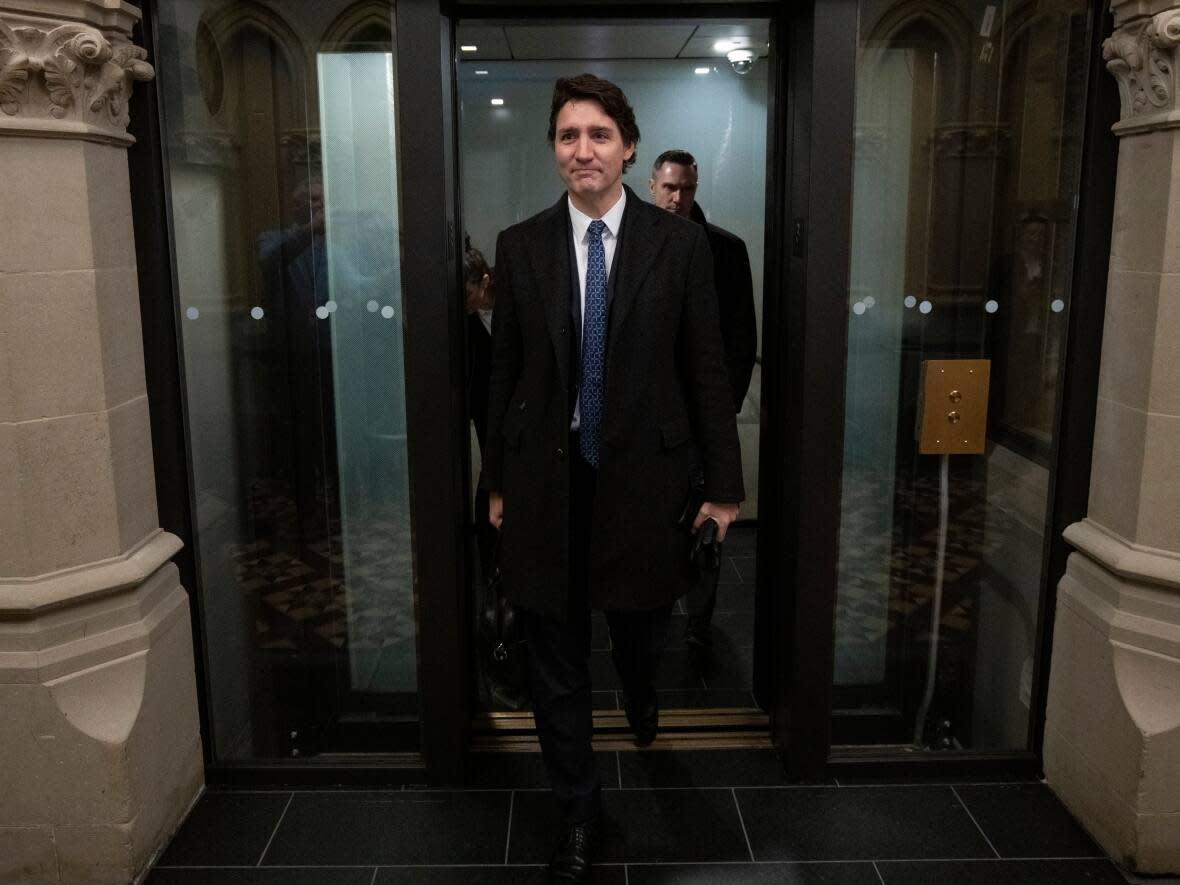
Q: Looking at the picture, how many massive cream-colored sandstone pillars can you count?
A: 2